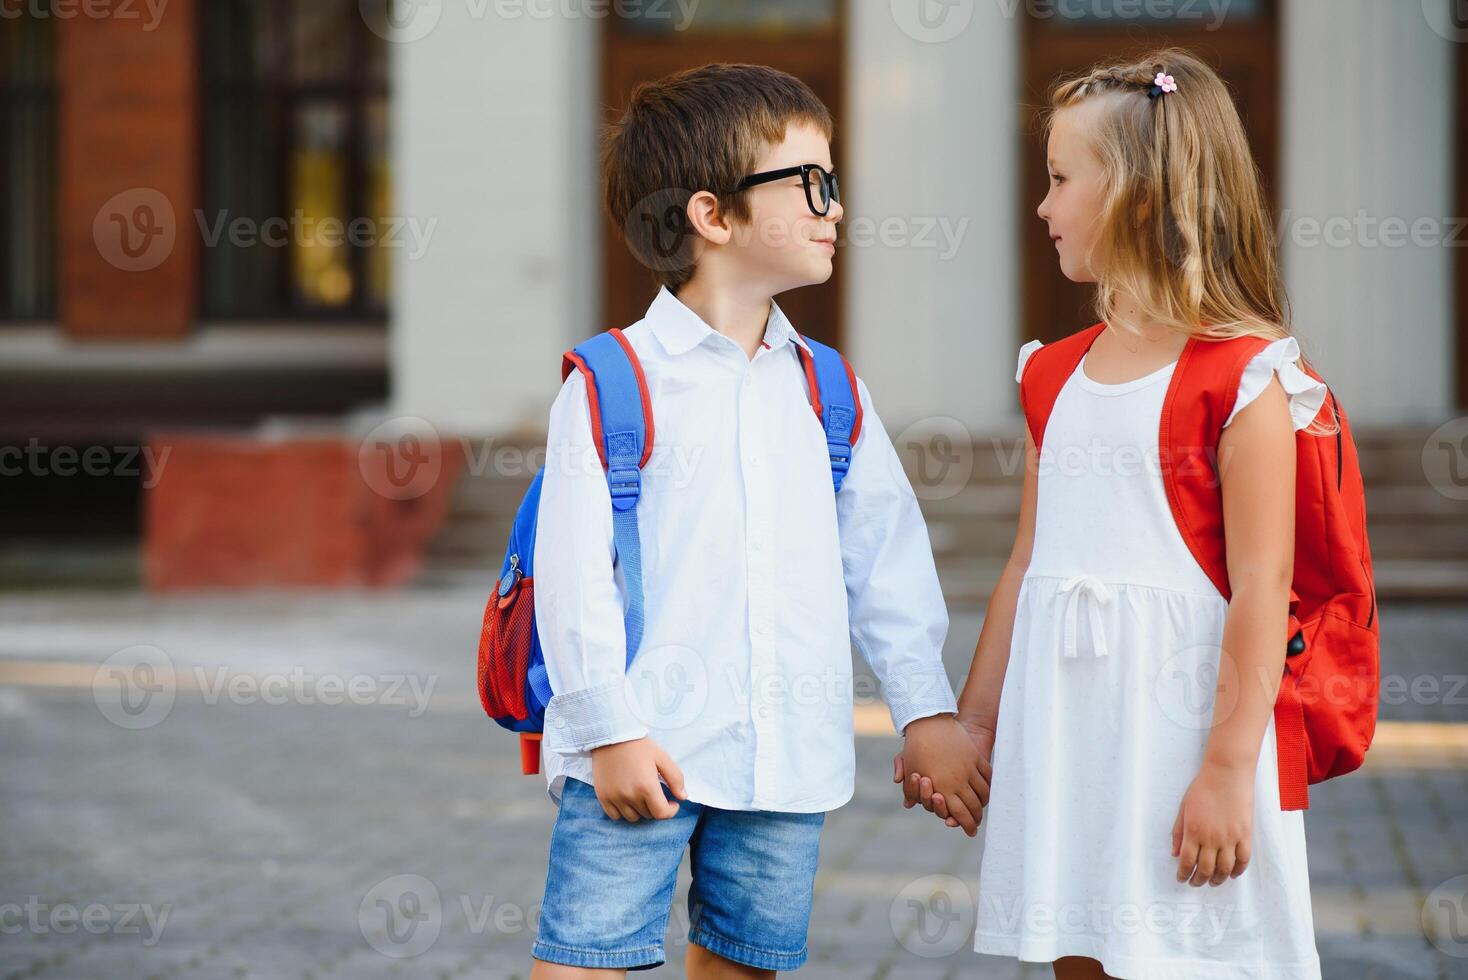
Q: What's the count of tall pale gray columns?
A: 3